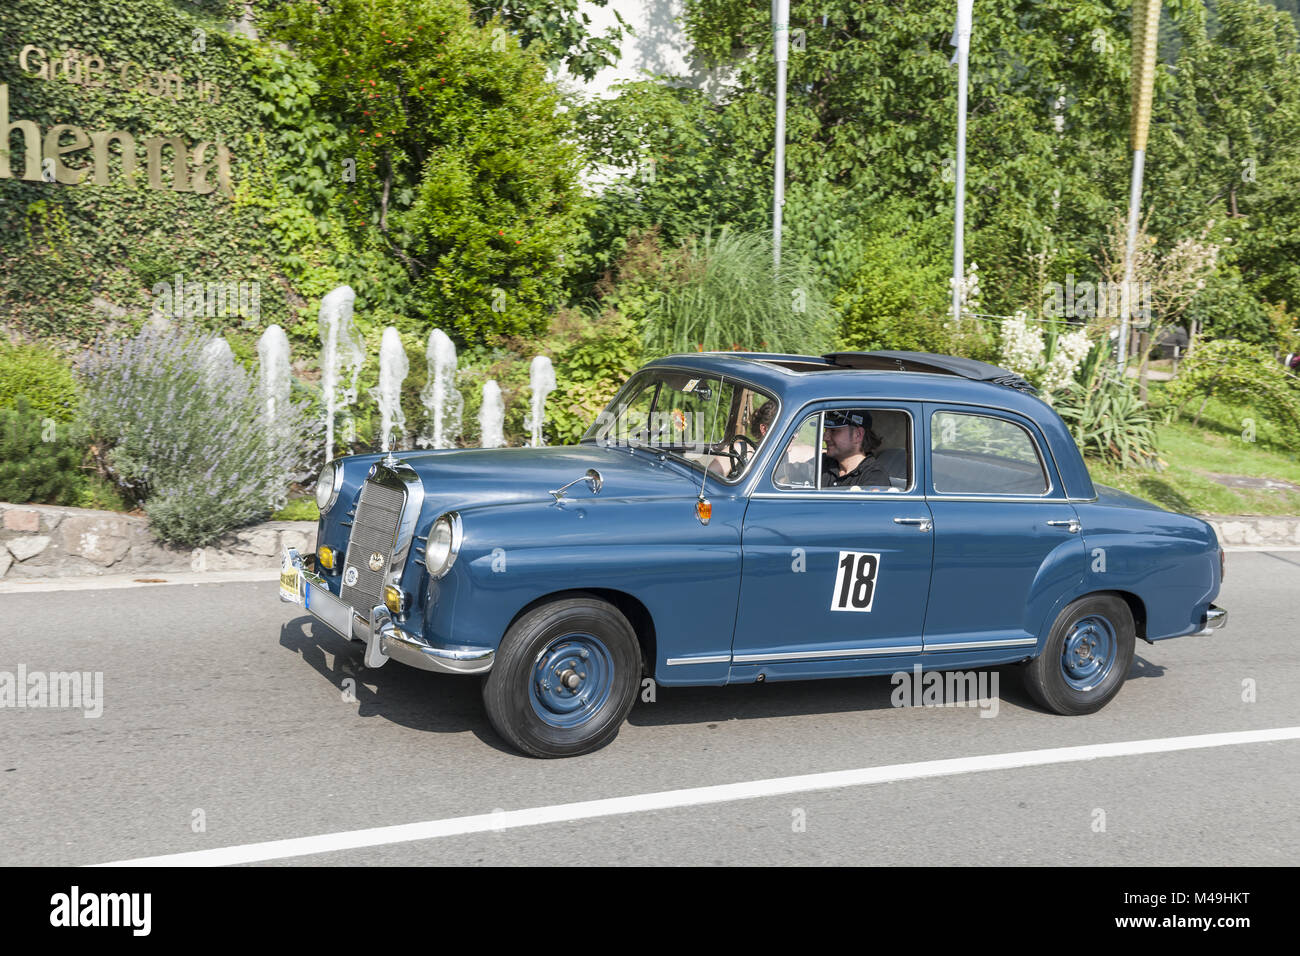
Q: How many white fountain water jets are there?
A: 7